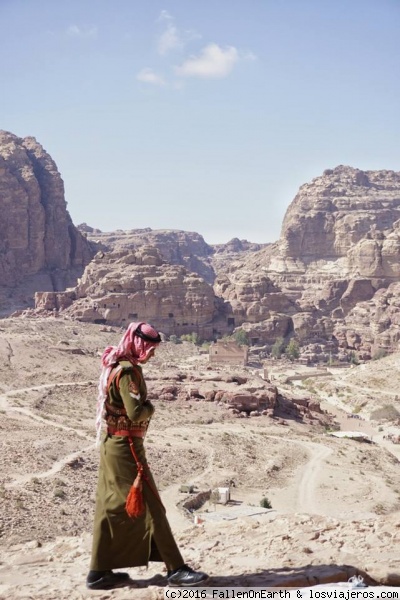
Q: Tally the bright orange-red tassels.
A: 1